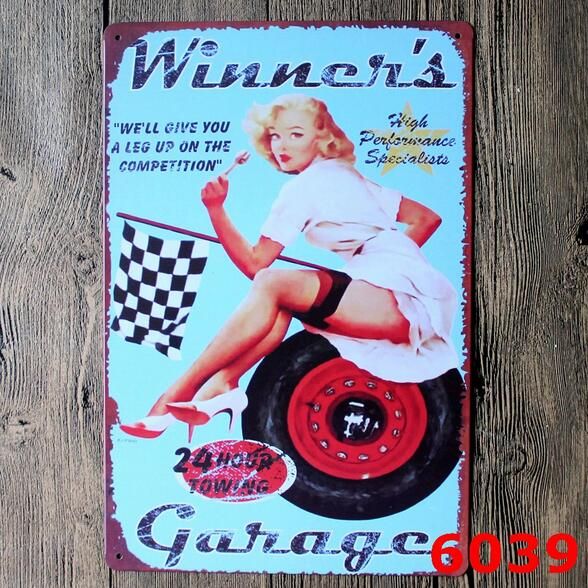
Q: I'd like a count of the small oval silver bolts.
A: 12